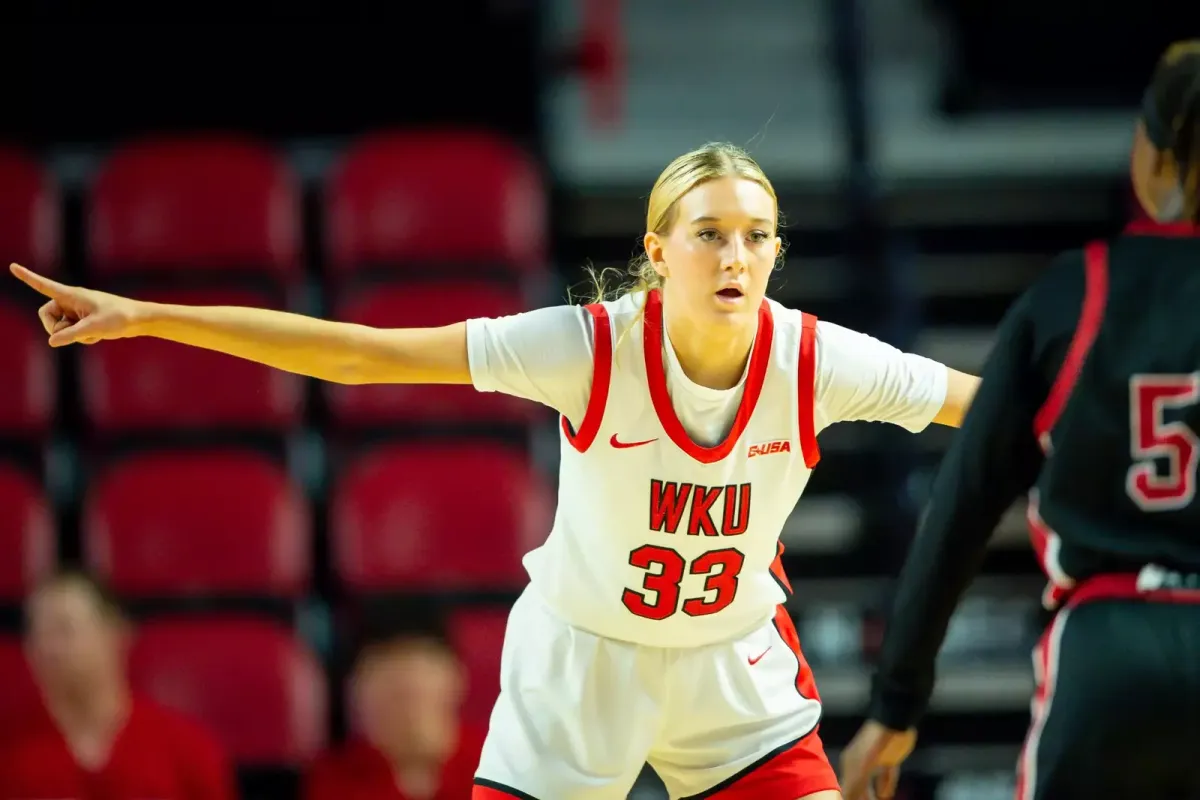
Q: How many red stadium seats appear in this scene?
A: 12